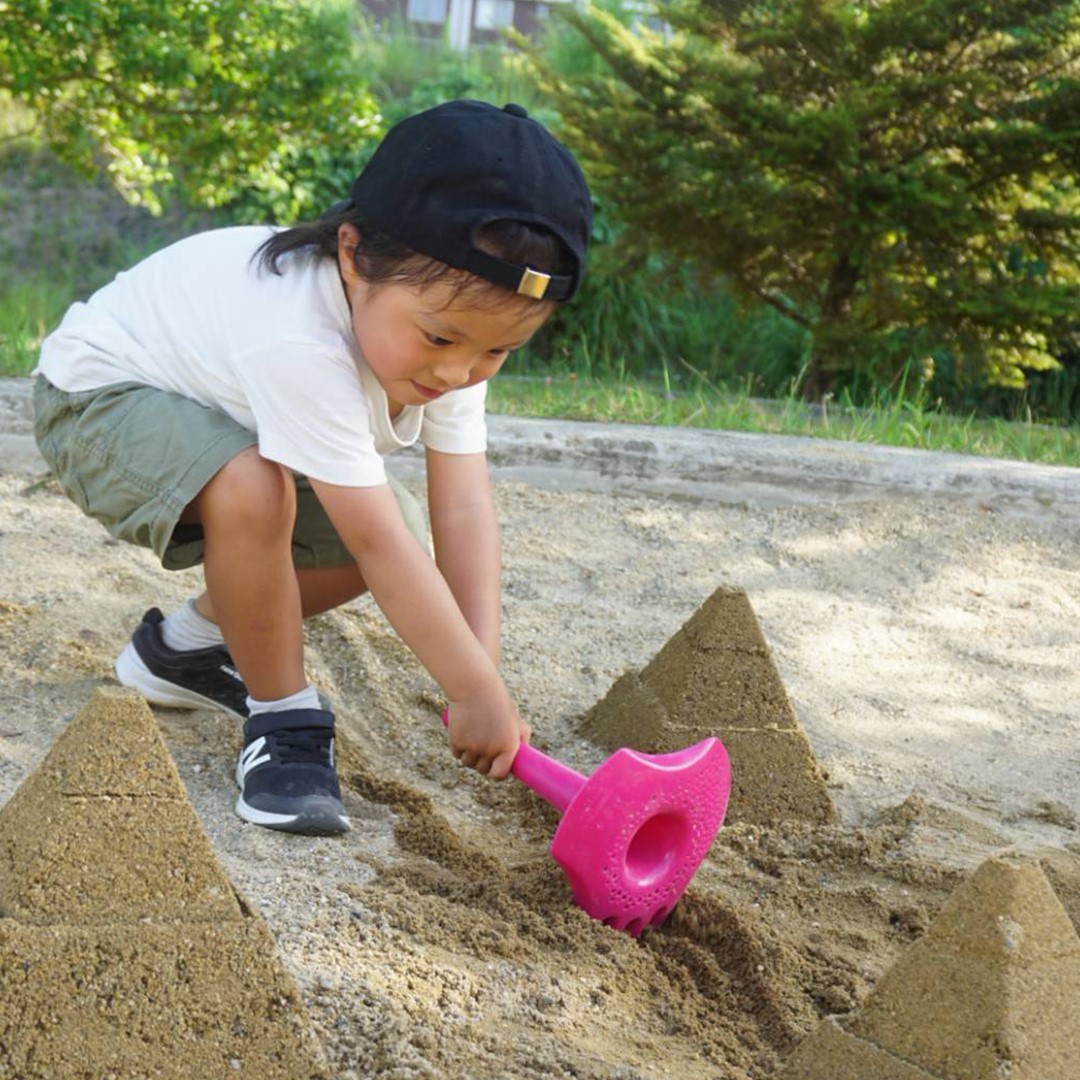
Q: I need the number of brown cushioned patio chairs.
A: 0